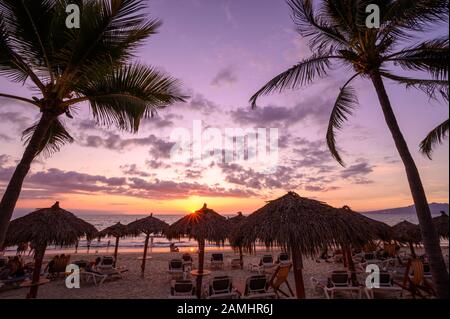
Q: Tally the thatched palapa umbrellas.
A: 9